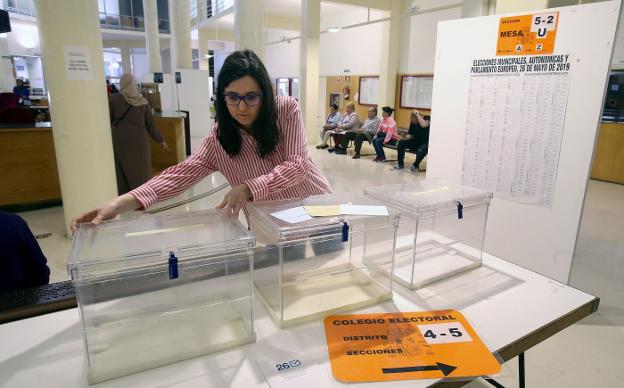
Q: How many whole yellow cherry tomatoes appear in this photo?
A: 0